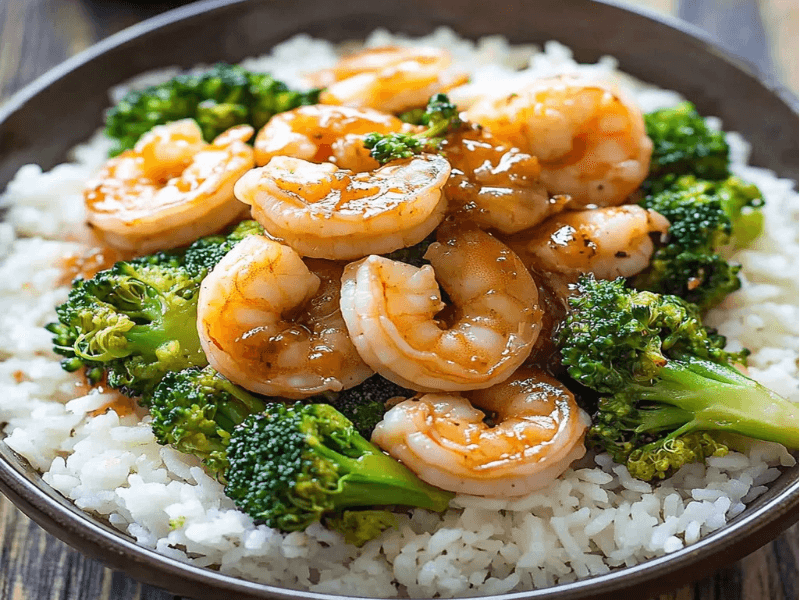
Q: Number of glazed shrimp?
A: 10